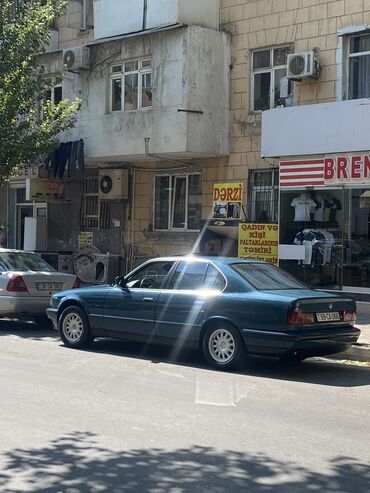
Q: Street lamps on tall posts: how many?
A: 0